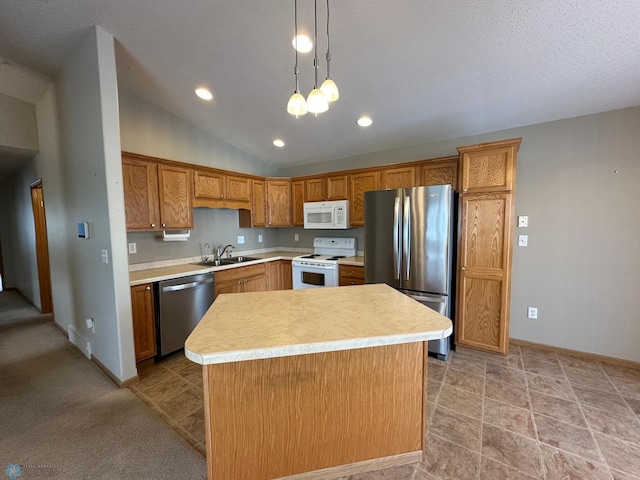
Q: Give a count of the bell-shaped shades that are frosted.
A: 3